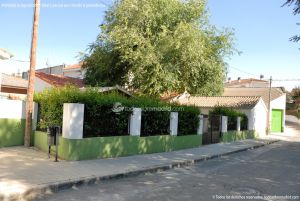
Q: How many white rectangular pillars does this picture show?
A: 6